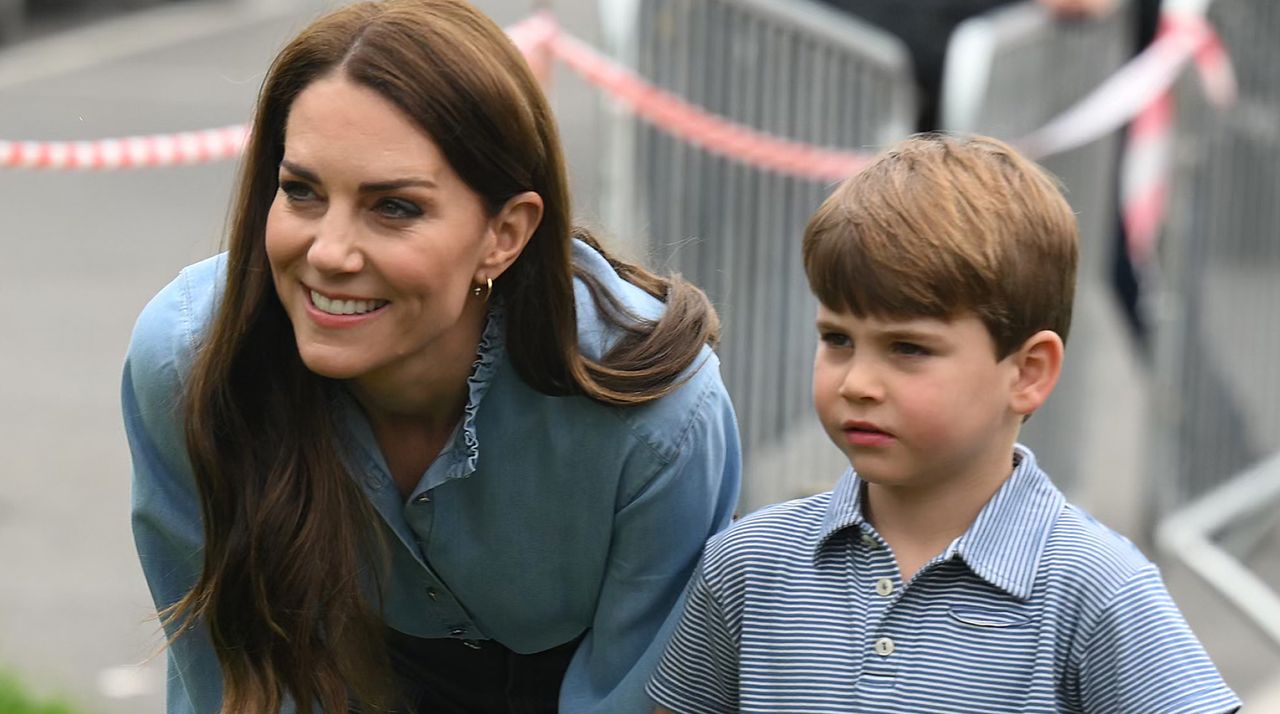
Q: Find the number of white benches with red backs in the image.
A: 0